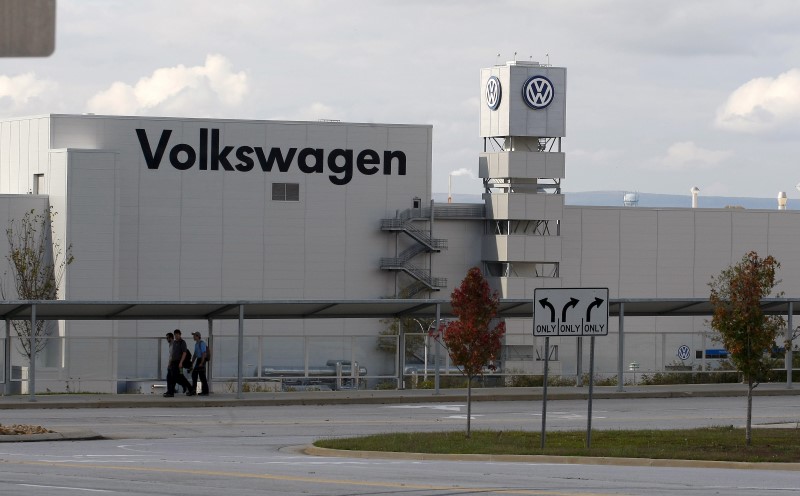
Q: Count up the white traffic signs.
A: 1